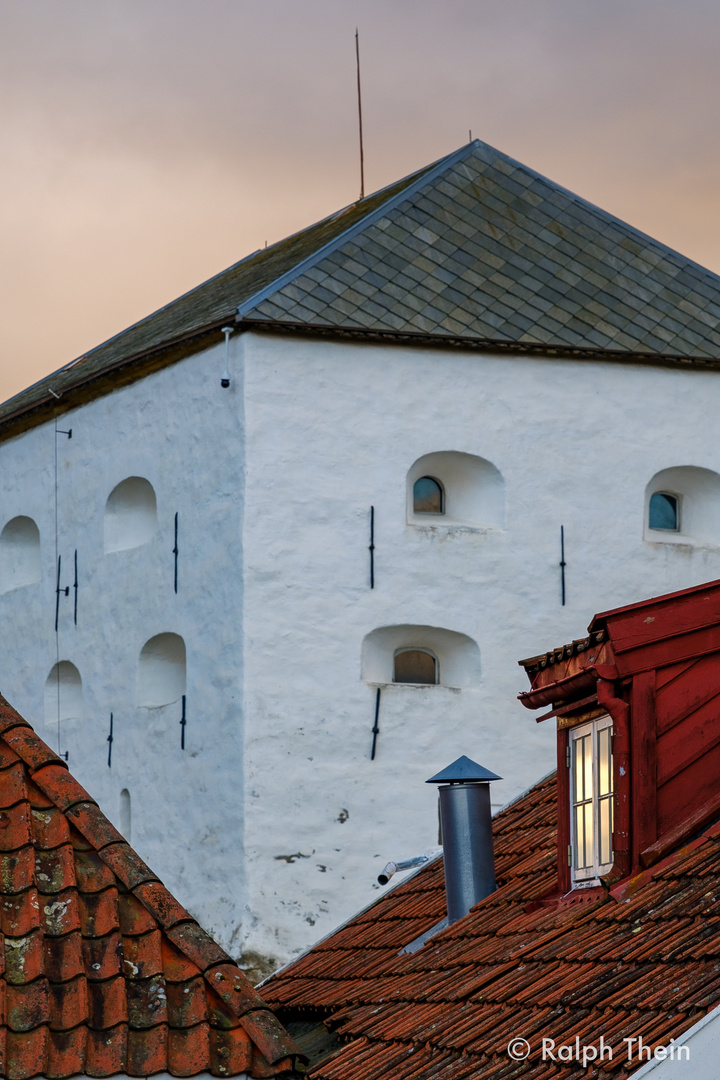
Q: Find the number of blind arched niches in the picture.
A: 5